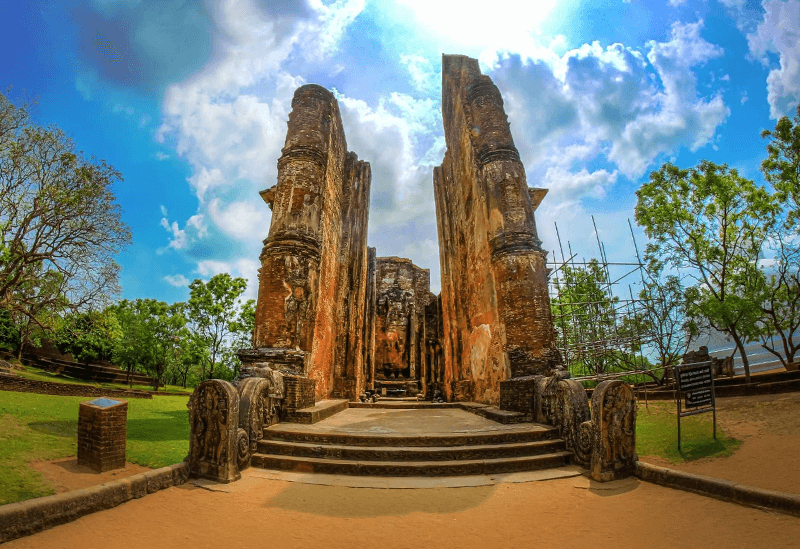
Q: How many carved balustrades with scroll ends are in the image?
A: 2